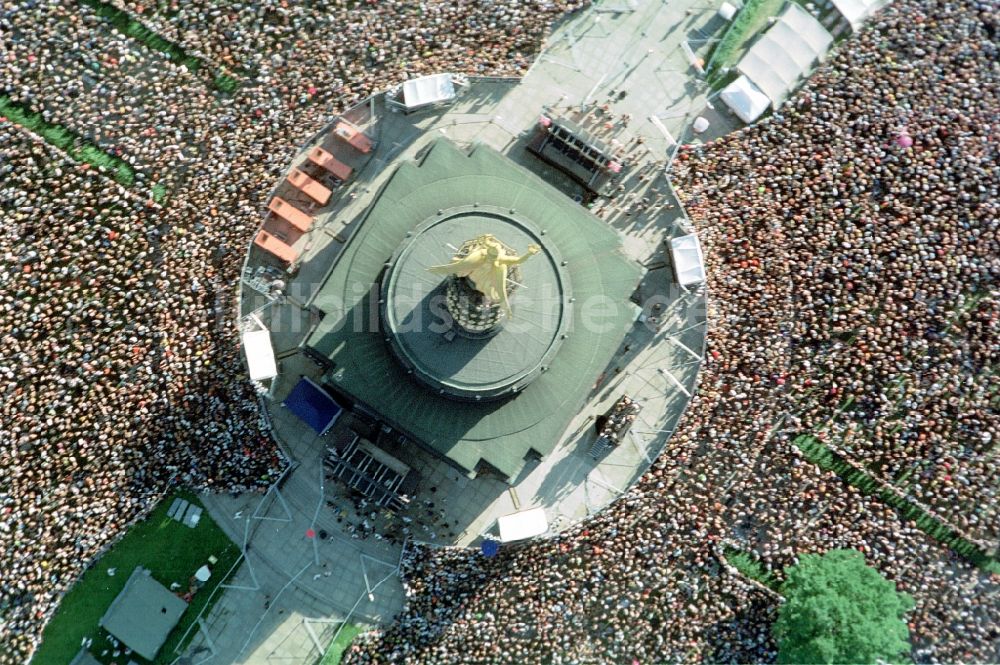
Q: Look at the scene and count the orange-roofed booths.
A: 5